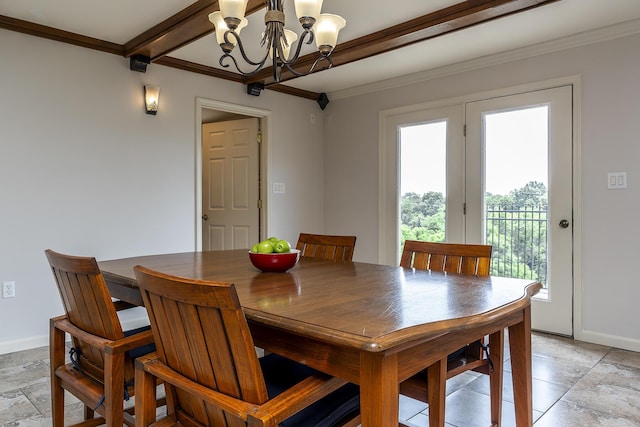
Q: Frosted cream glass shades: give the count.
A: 5